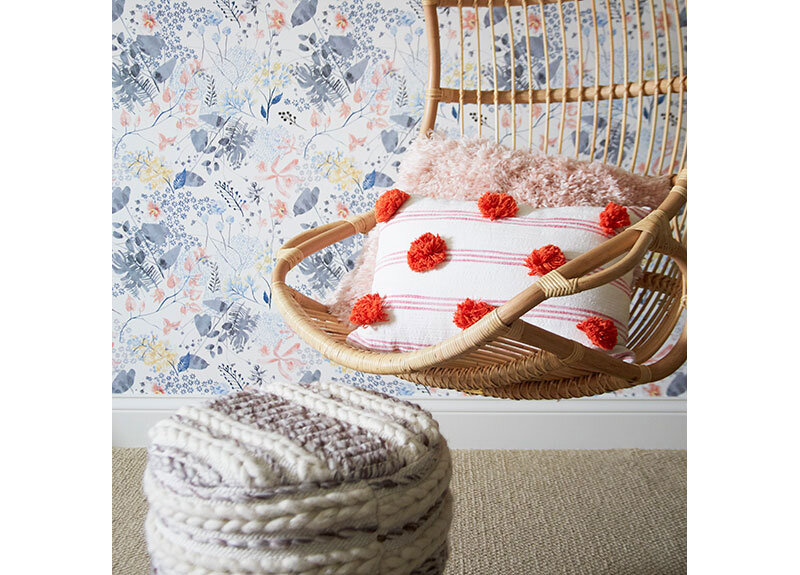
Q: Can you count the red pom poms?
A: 8